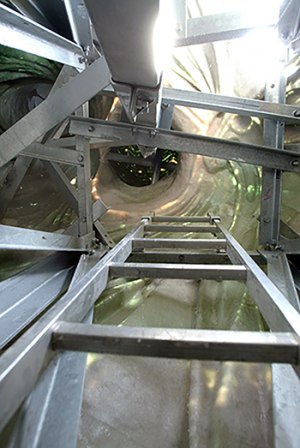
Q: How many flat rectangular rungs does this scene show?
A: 5